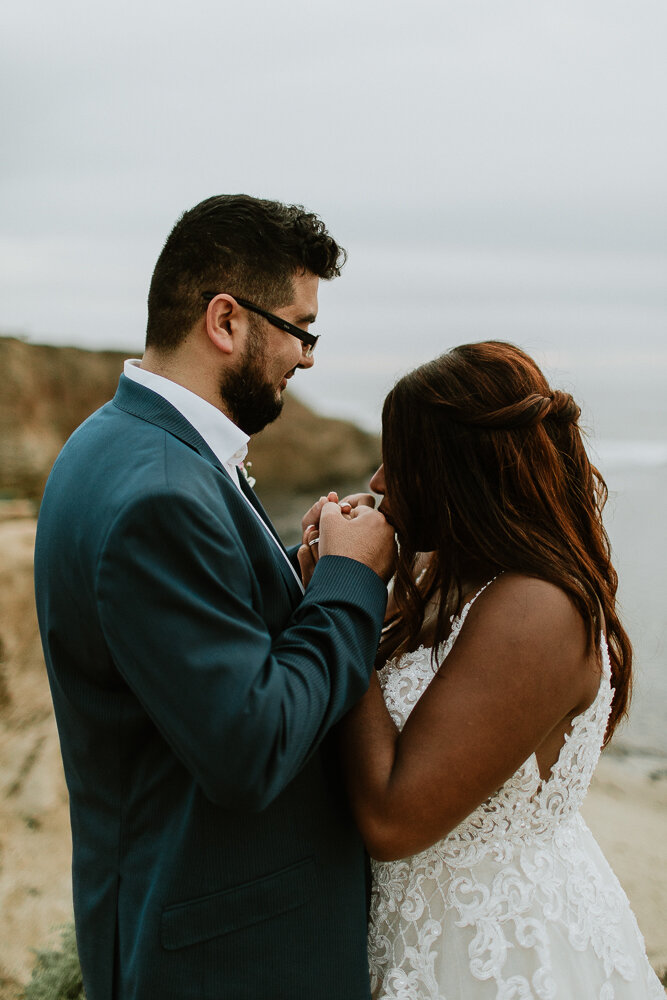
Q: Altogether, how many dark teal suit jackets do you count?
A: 1